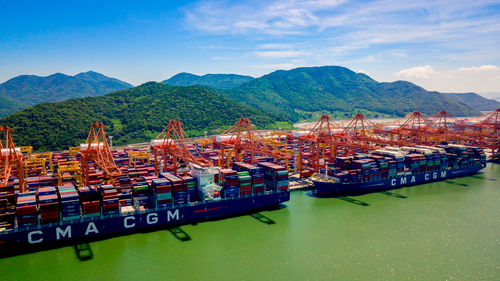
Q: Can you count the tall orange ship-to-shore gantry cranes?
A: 9